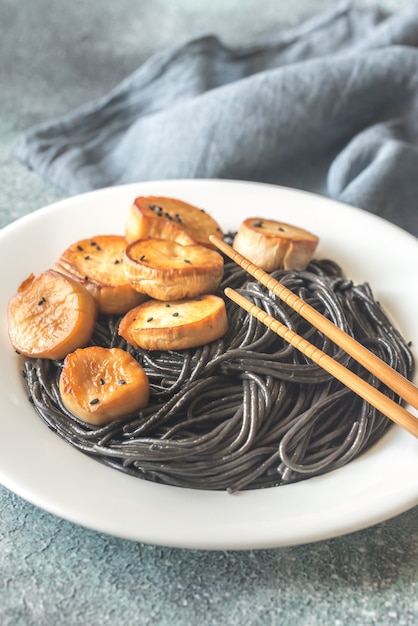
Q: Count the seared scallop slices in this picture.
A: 7